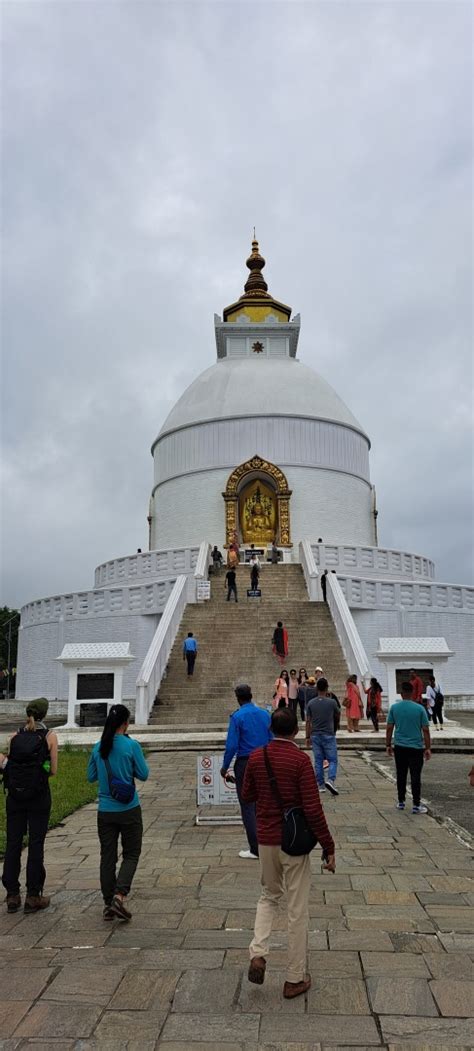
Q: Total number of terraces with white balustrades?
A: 2